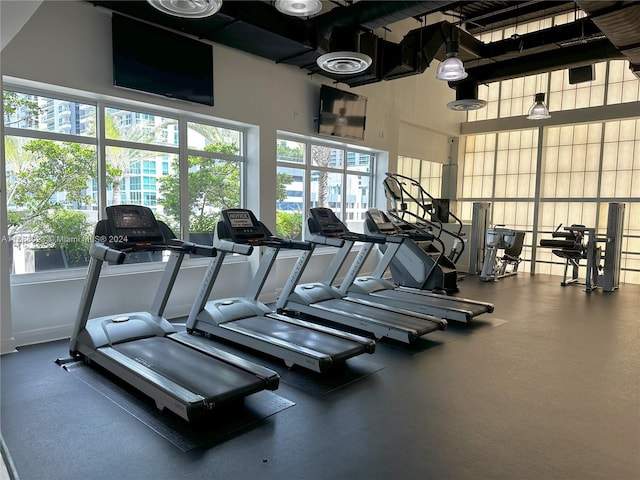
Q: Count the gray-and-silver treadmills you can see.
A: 4